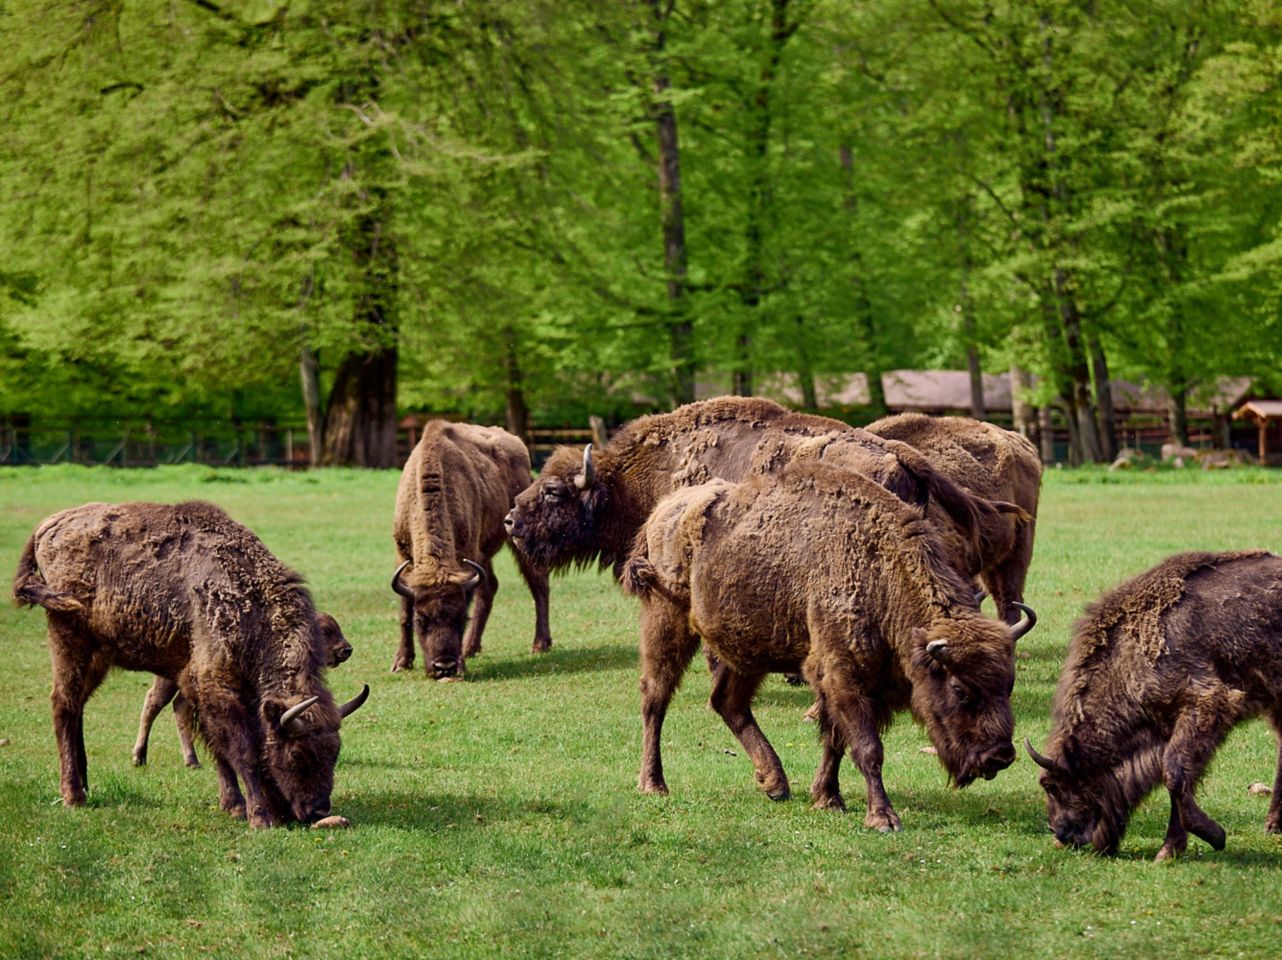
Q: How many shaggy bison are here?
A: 7